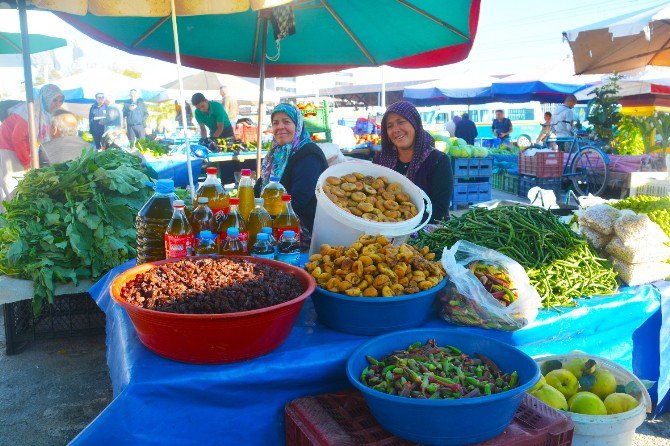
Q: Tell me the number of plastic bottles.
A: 14